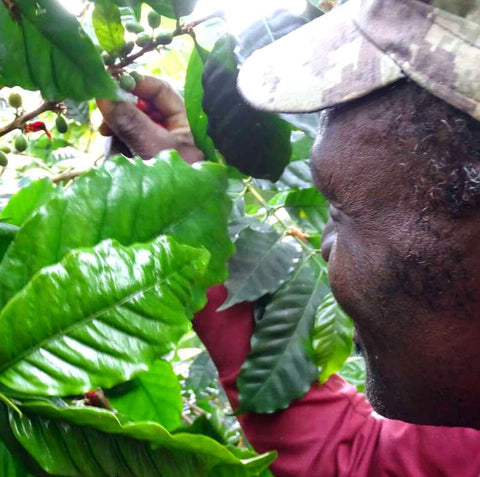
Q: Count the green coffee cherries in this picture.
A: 13